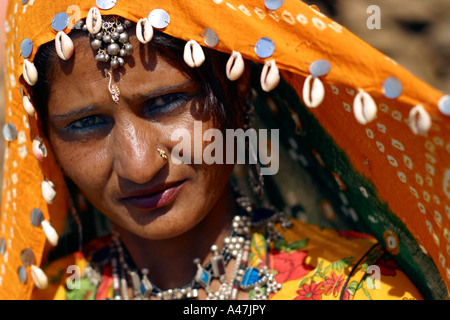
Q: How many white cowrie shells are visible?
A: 15